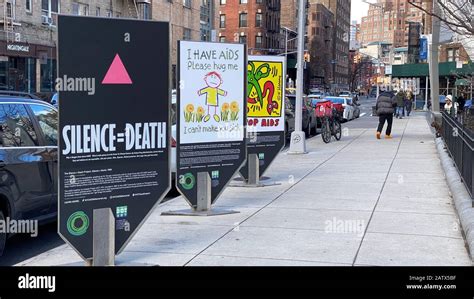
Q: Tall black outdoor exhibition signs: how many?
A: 3